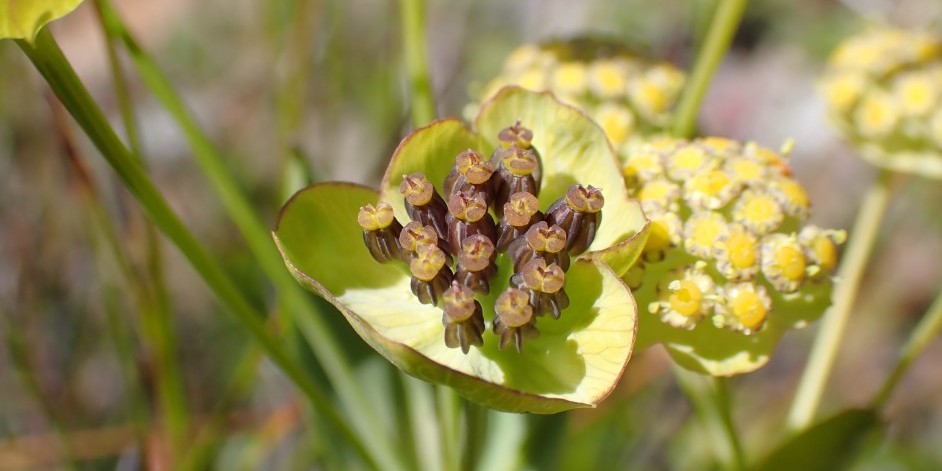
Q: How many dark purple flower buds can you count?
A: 15